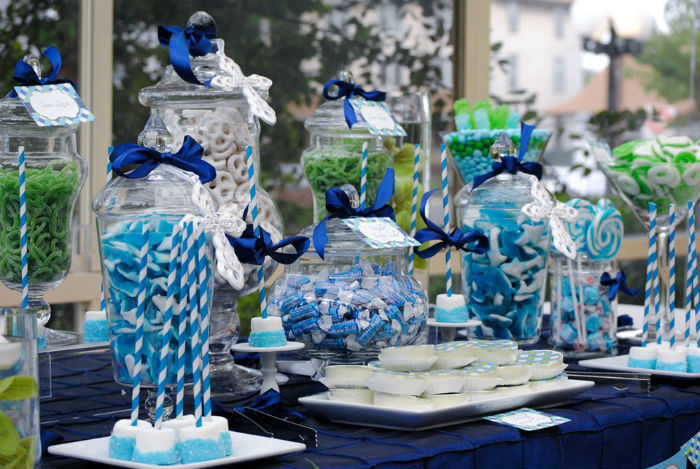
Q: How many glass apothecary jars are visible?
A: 6